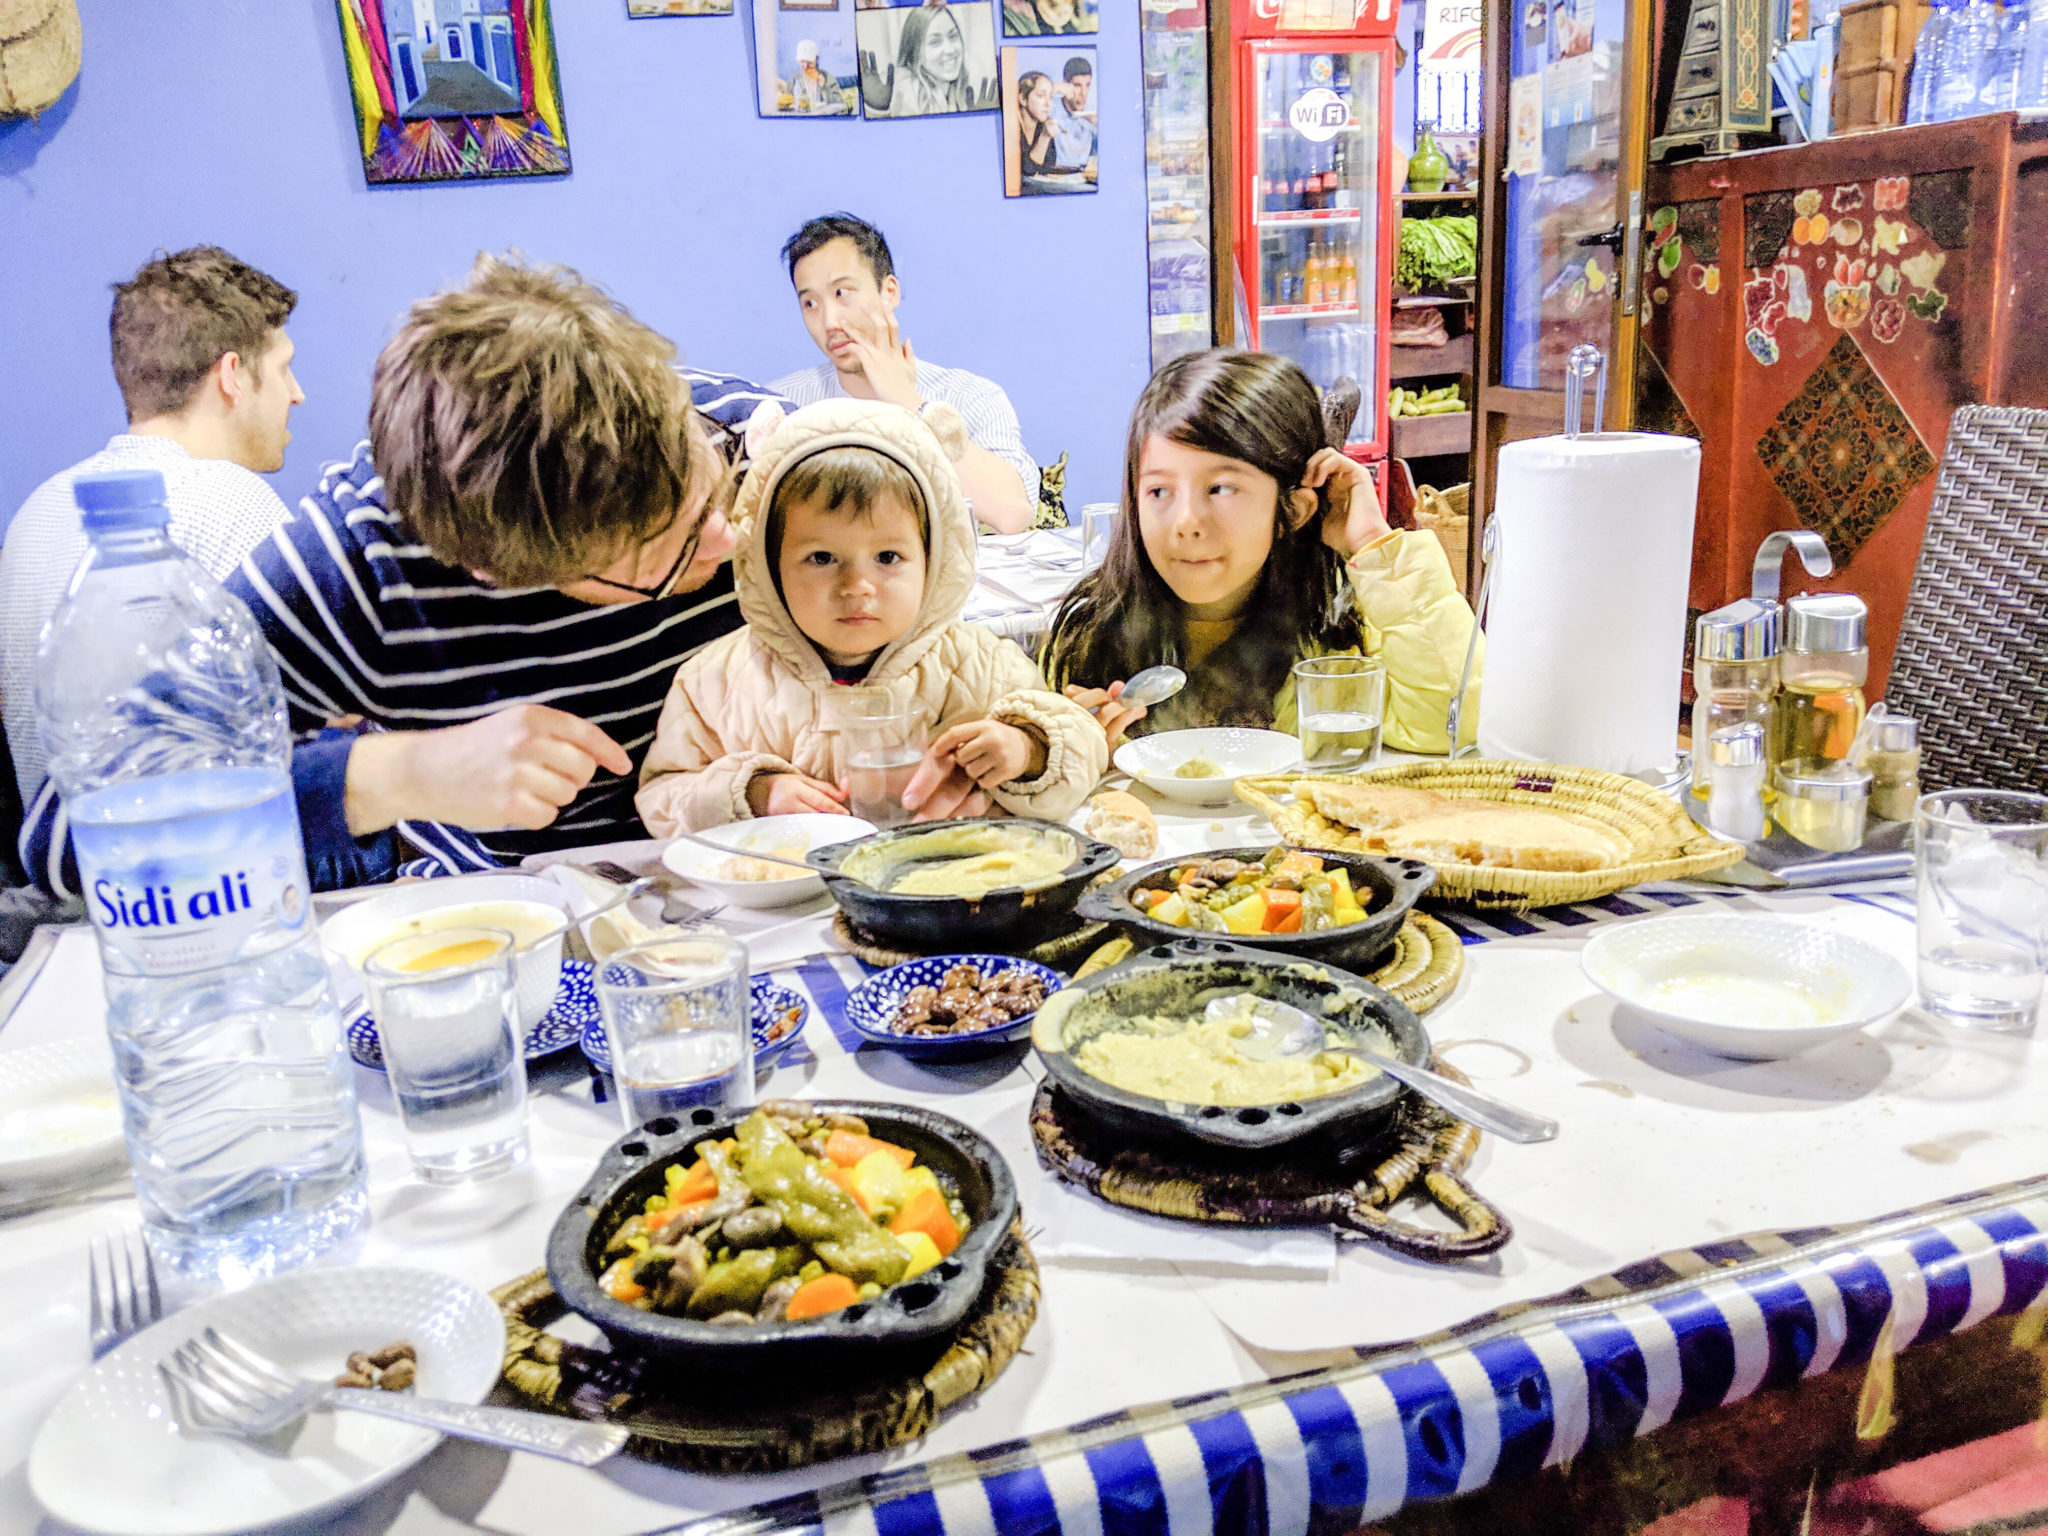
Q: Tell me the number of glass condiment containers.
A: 5